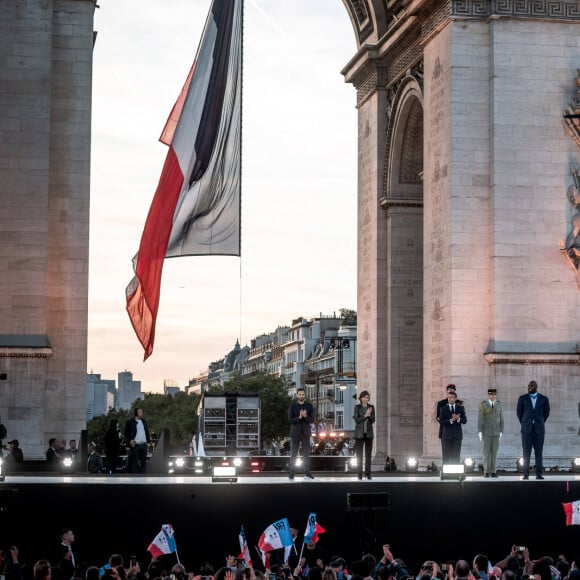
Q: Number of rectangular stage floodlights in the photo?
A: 2